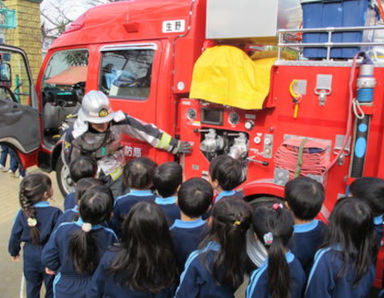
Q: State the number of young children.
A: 14